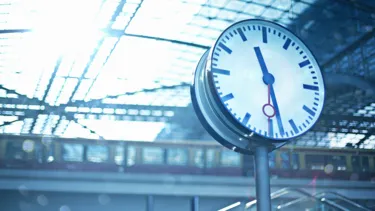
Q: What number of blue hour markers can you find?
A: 12